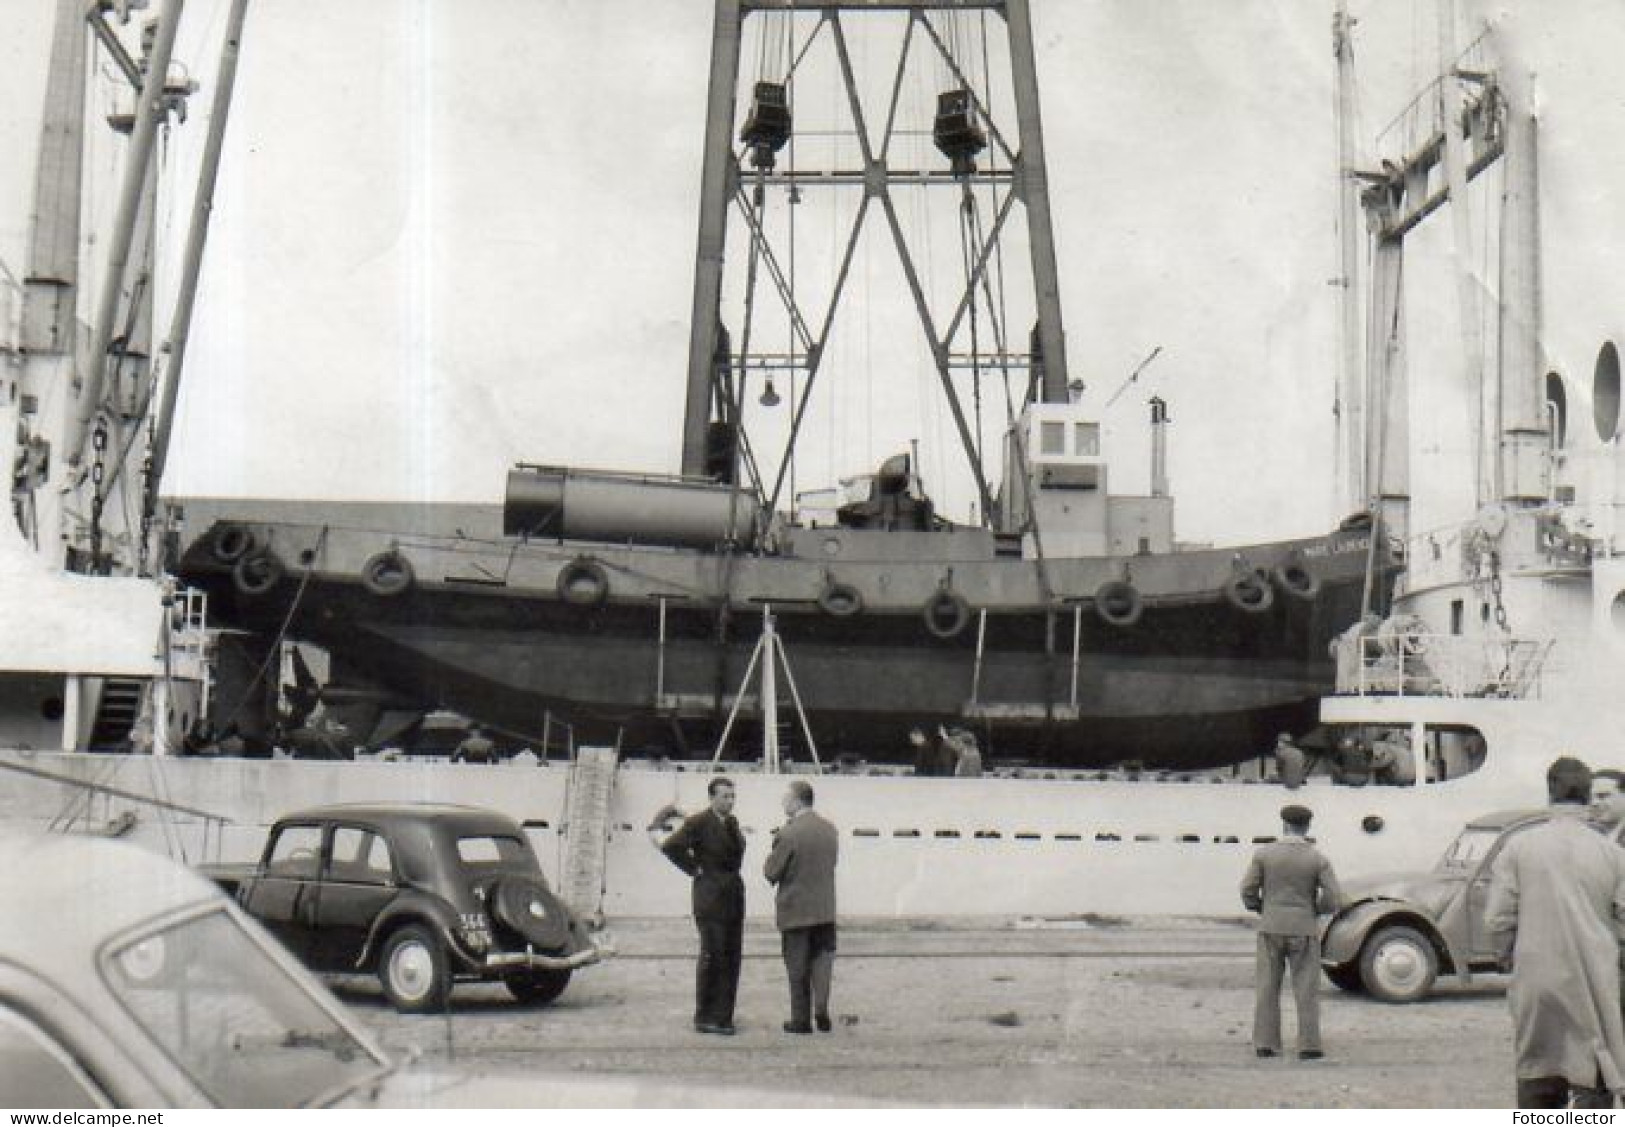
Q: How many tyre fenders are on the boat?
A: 9